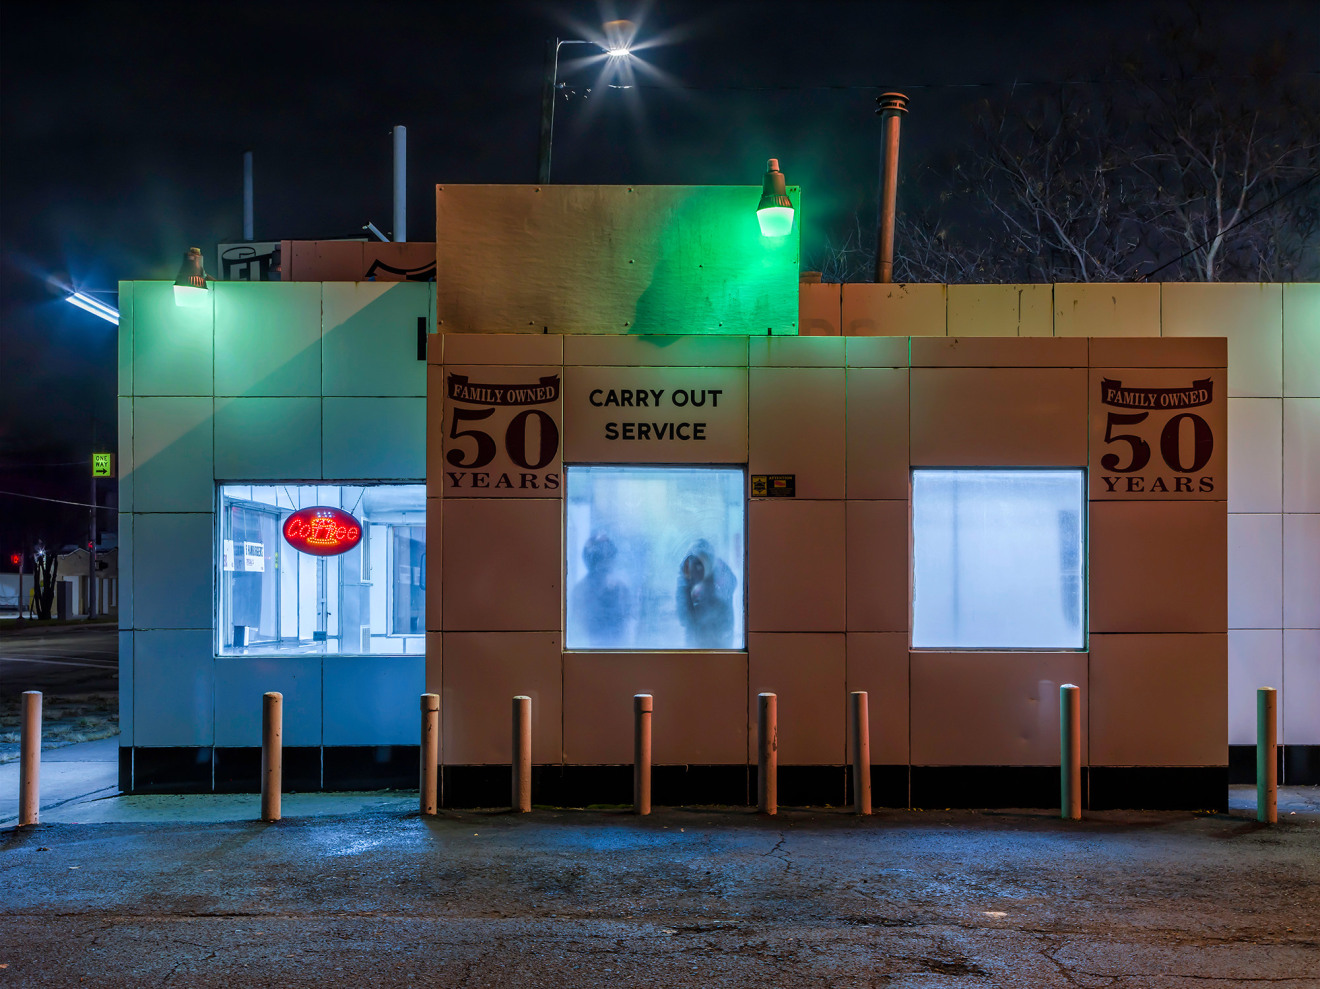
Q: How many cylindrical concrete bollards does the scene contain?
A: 9